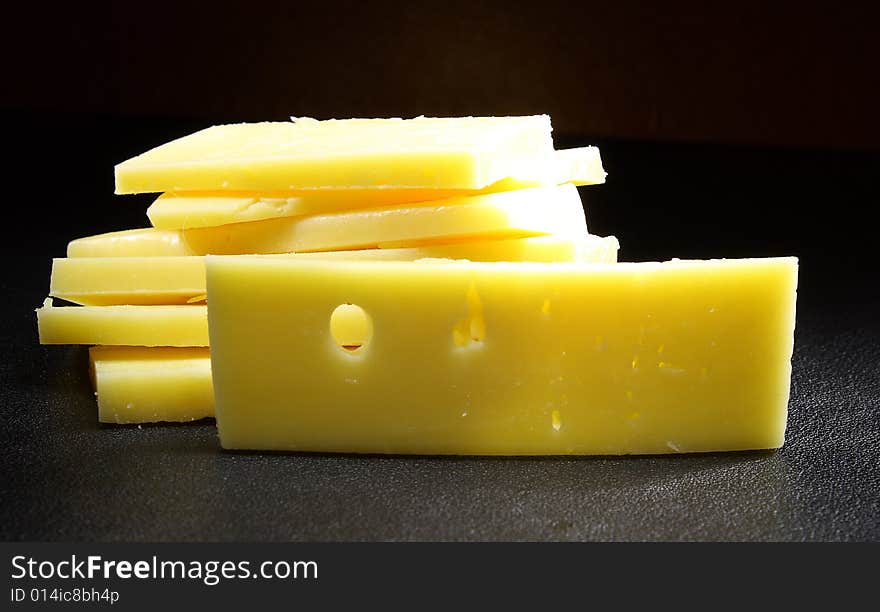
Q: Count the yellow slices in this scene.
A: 7